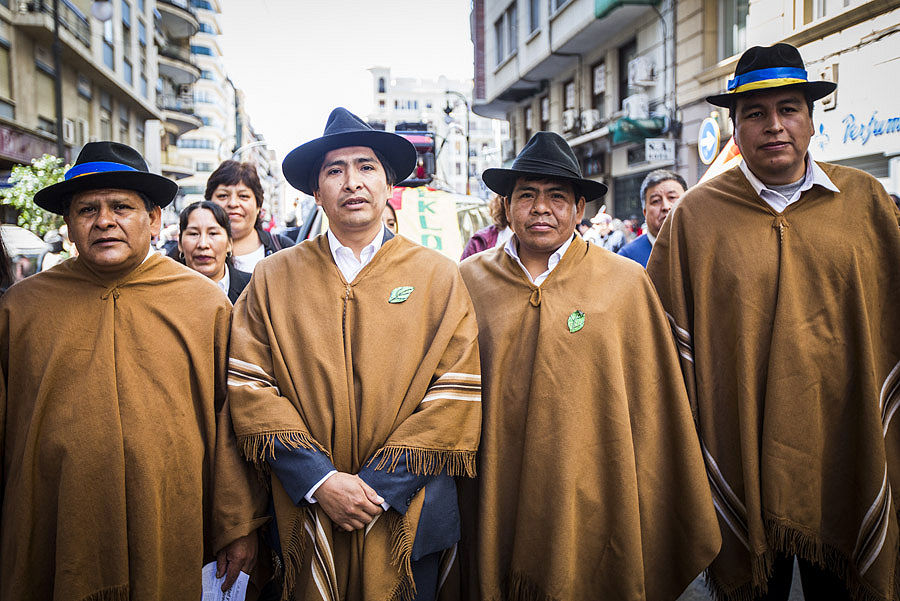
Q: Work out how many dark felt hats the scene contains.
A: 4